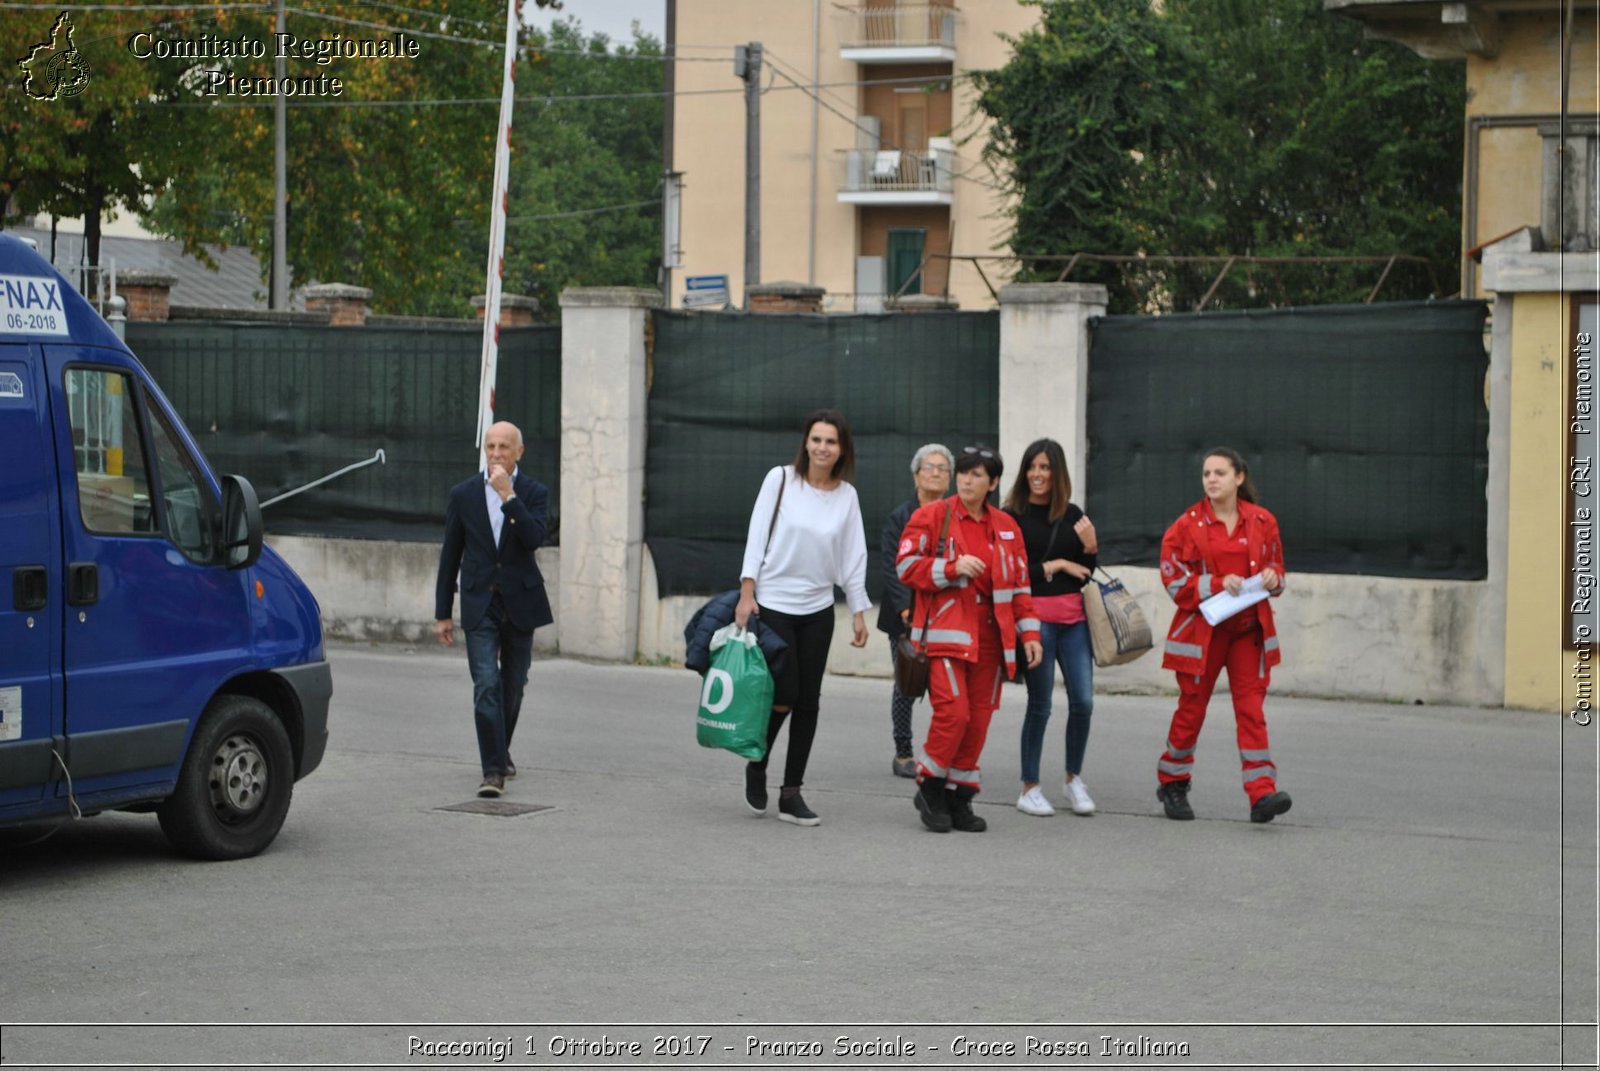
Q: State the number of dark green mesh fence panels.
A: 3